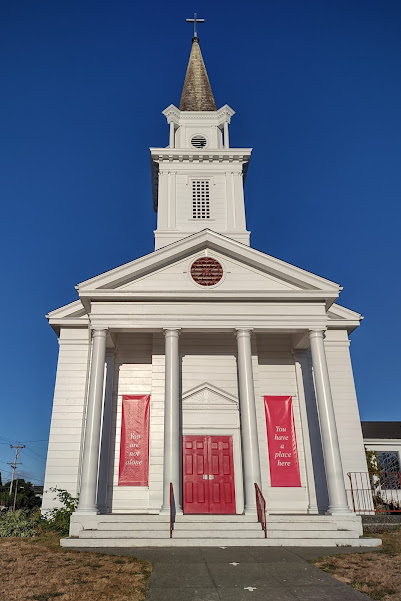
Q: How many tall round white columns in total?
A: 4